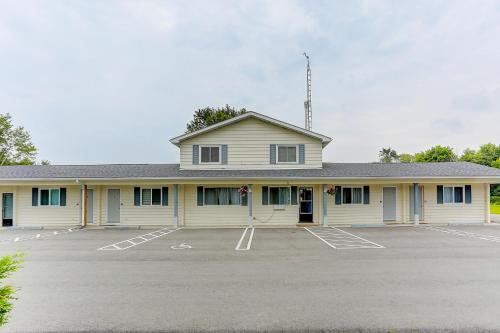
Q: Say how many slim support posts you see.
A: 5